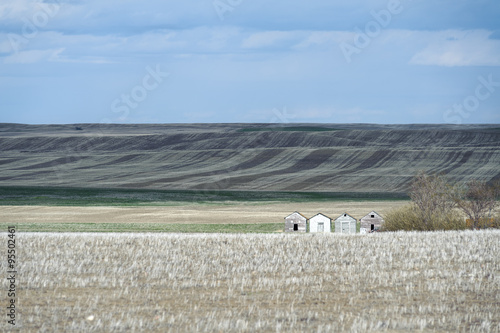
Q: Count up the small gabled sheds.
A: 4